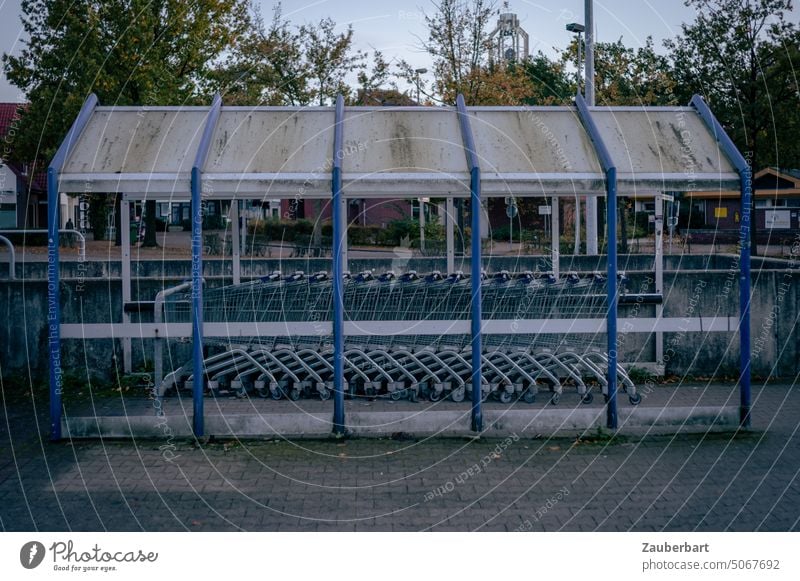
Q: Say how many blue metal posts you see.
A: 6